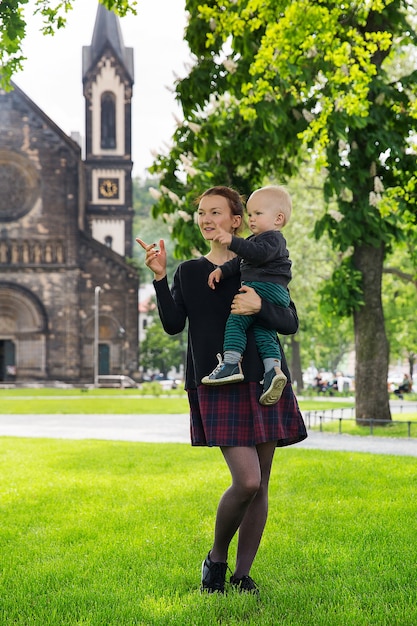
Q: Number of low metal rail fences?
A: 1